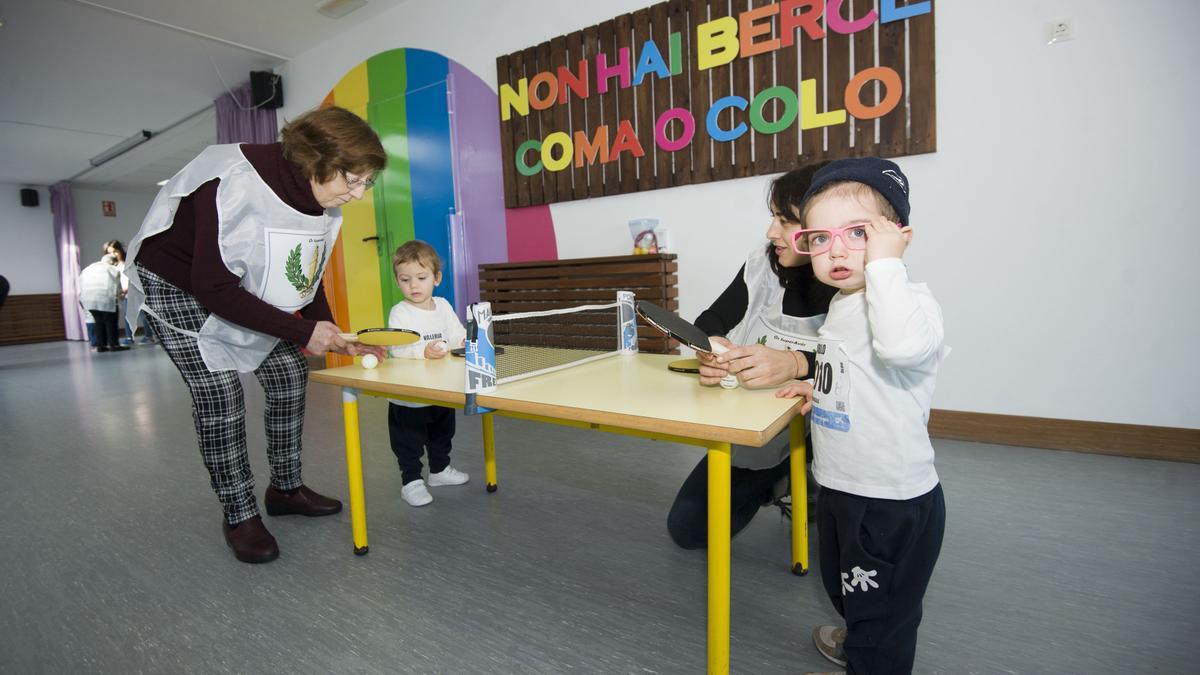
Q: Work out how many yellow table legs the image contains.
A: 4